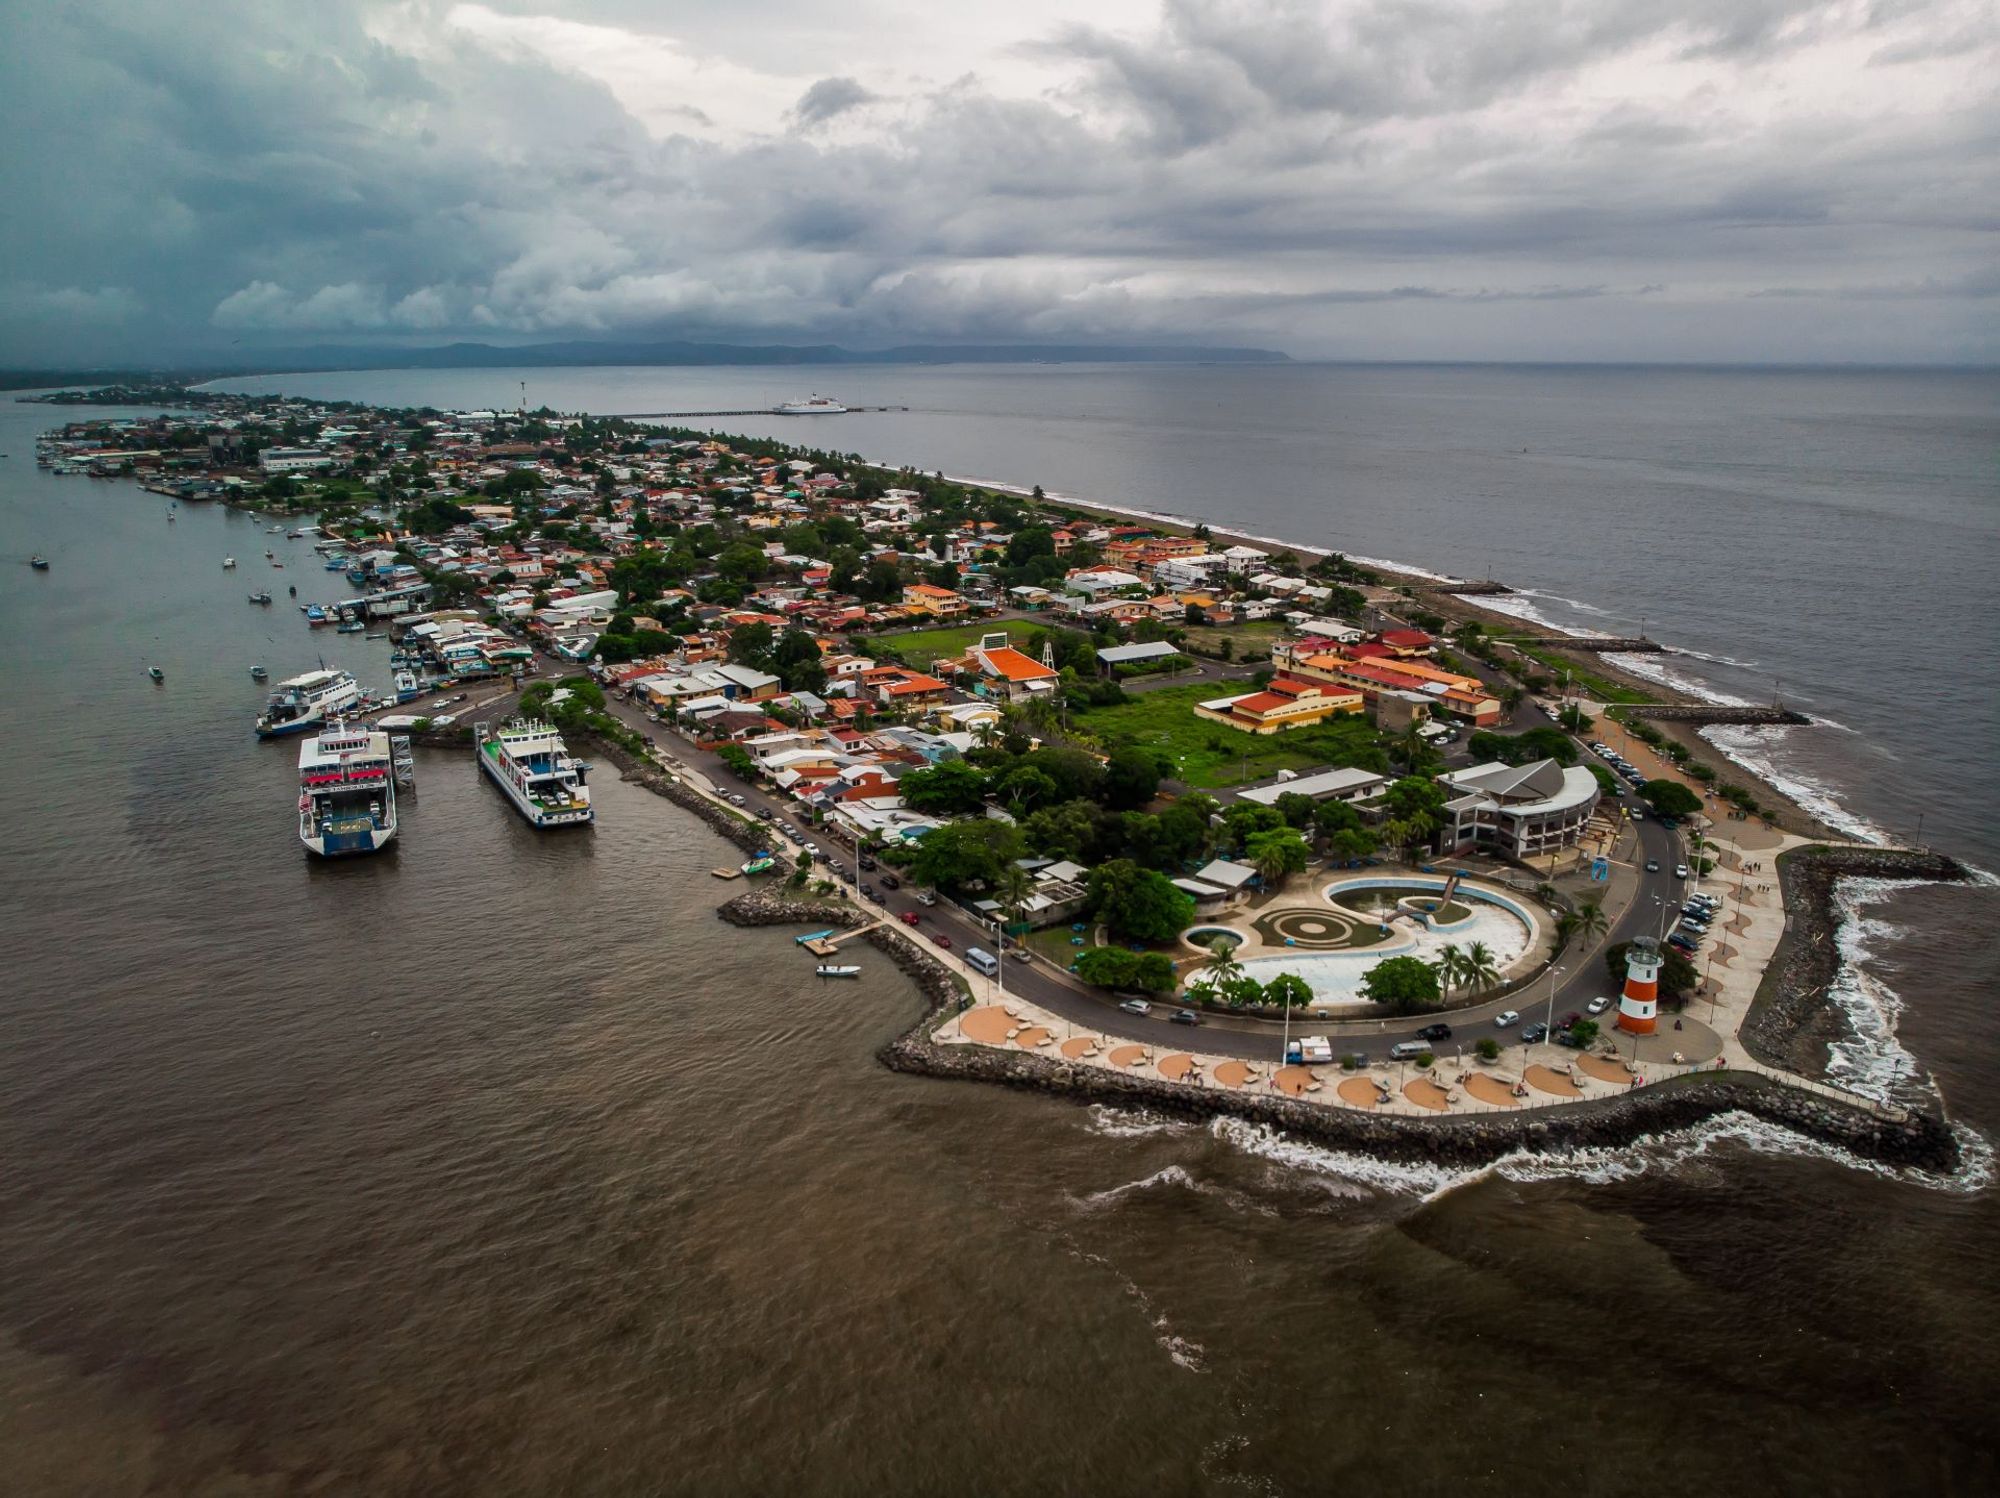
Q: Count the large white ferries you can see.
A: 3